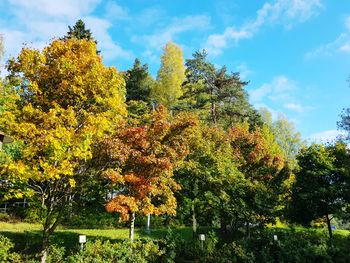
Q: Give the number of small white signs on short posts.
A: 3